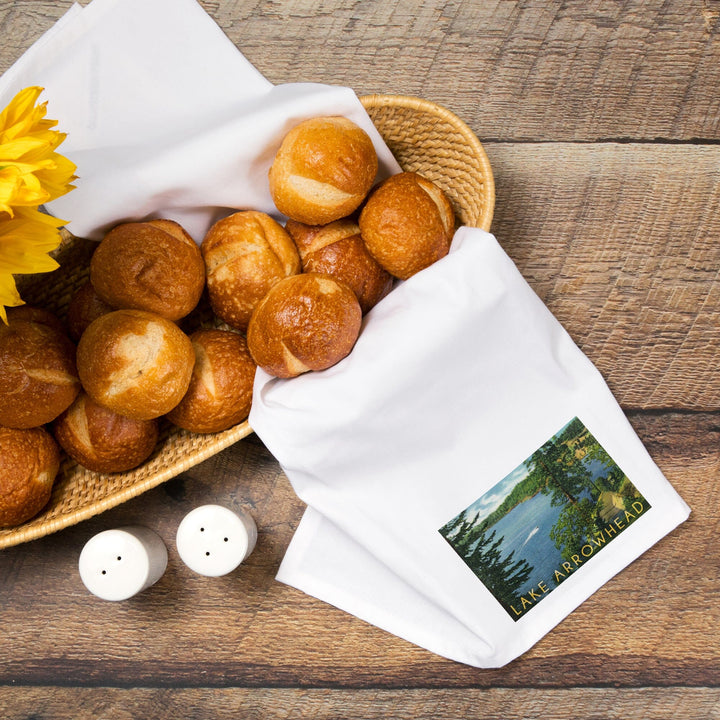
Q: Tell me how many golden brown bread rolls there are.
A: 13